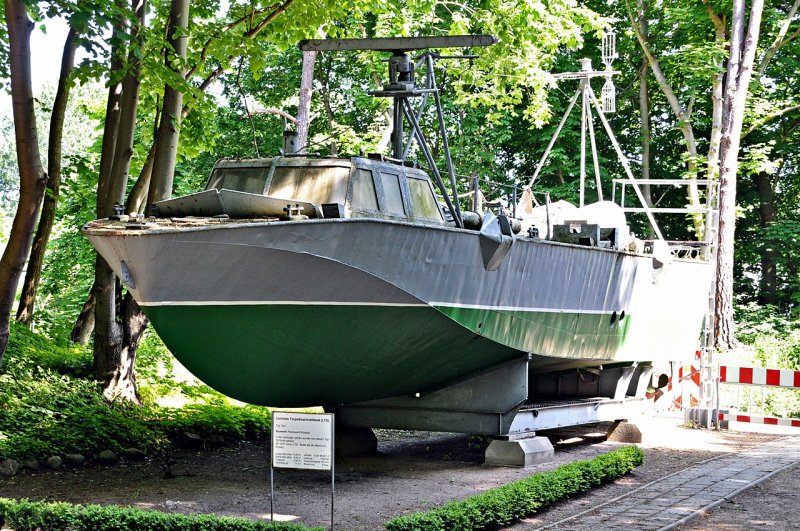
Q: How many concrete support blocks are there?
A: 3